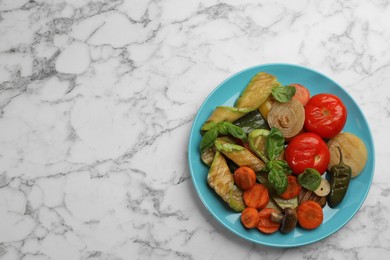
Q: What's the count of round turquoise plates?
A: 1